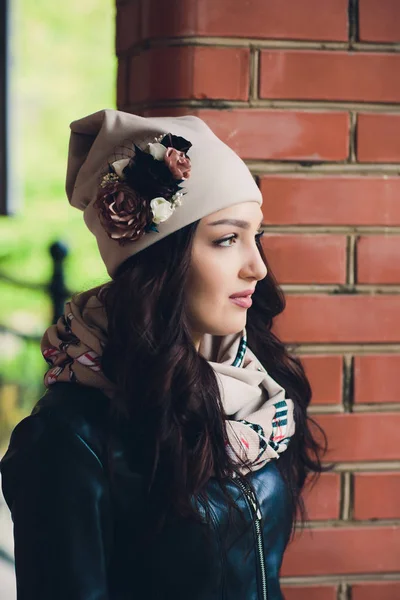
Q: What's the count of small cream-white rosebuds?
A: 3